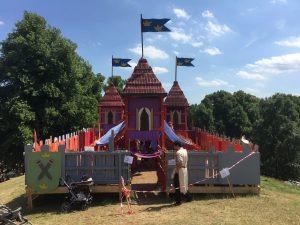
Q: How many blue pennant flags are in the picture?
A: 3